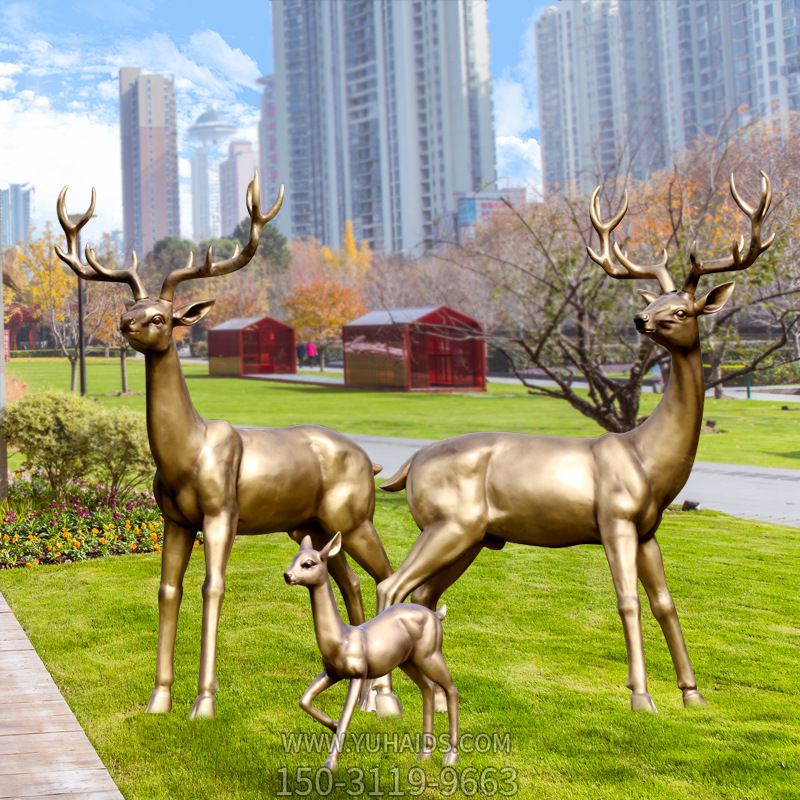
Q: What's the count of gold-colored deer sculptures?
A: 3